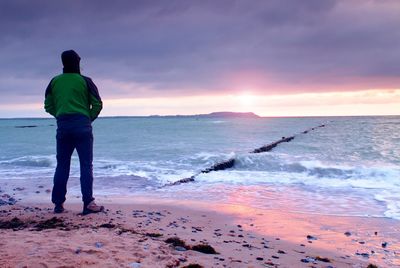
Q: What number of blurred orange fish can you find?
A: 0